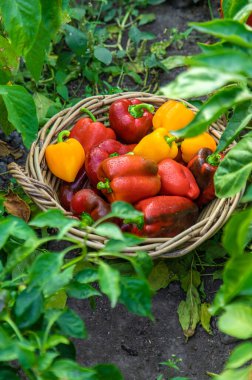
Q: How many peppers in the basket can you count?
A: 13